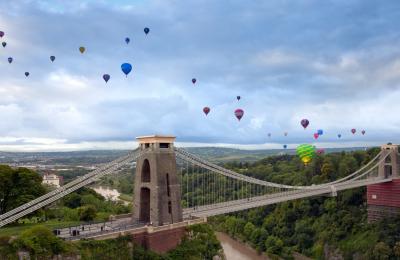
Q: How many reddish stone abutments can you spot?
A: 2